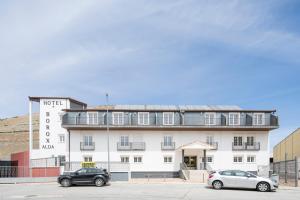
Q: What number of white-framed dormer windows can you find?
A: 7